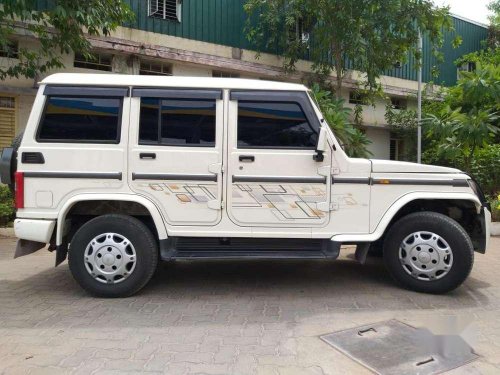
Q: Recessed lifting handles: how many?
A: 2